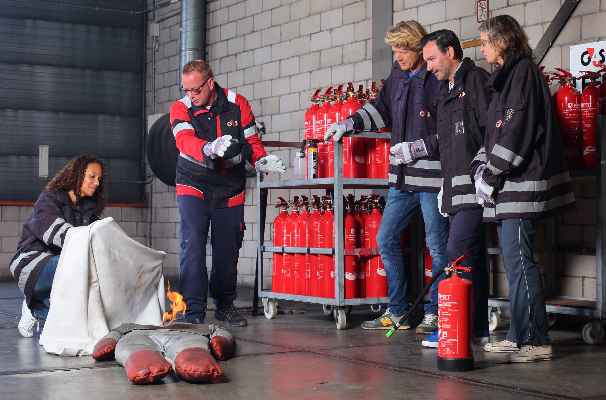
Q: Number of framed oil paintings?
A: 0